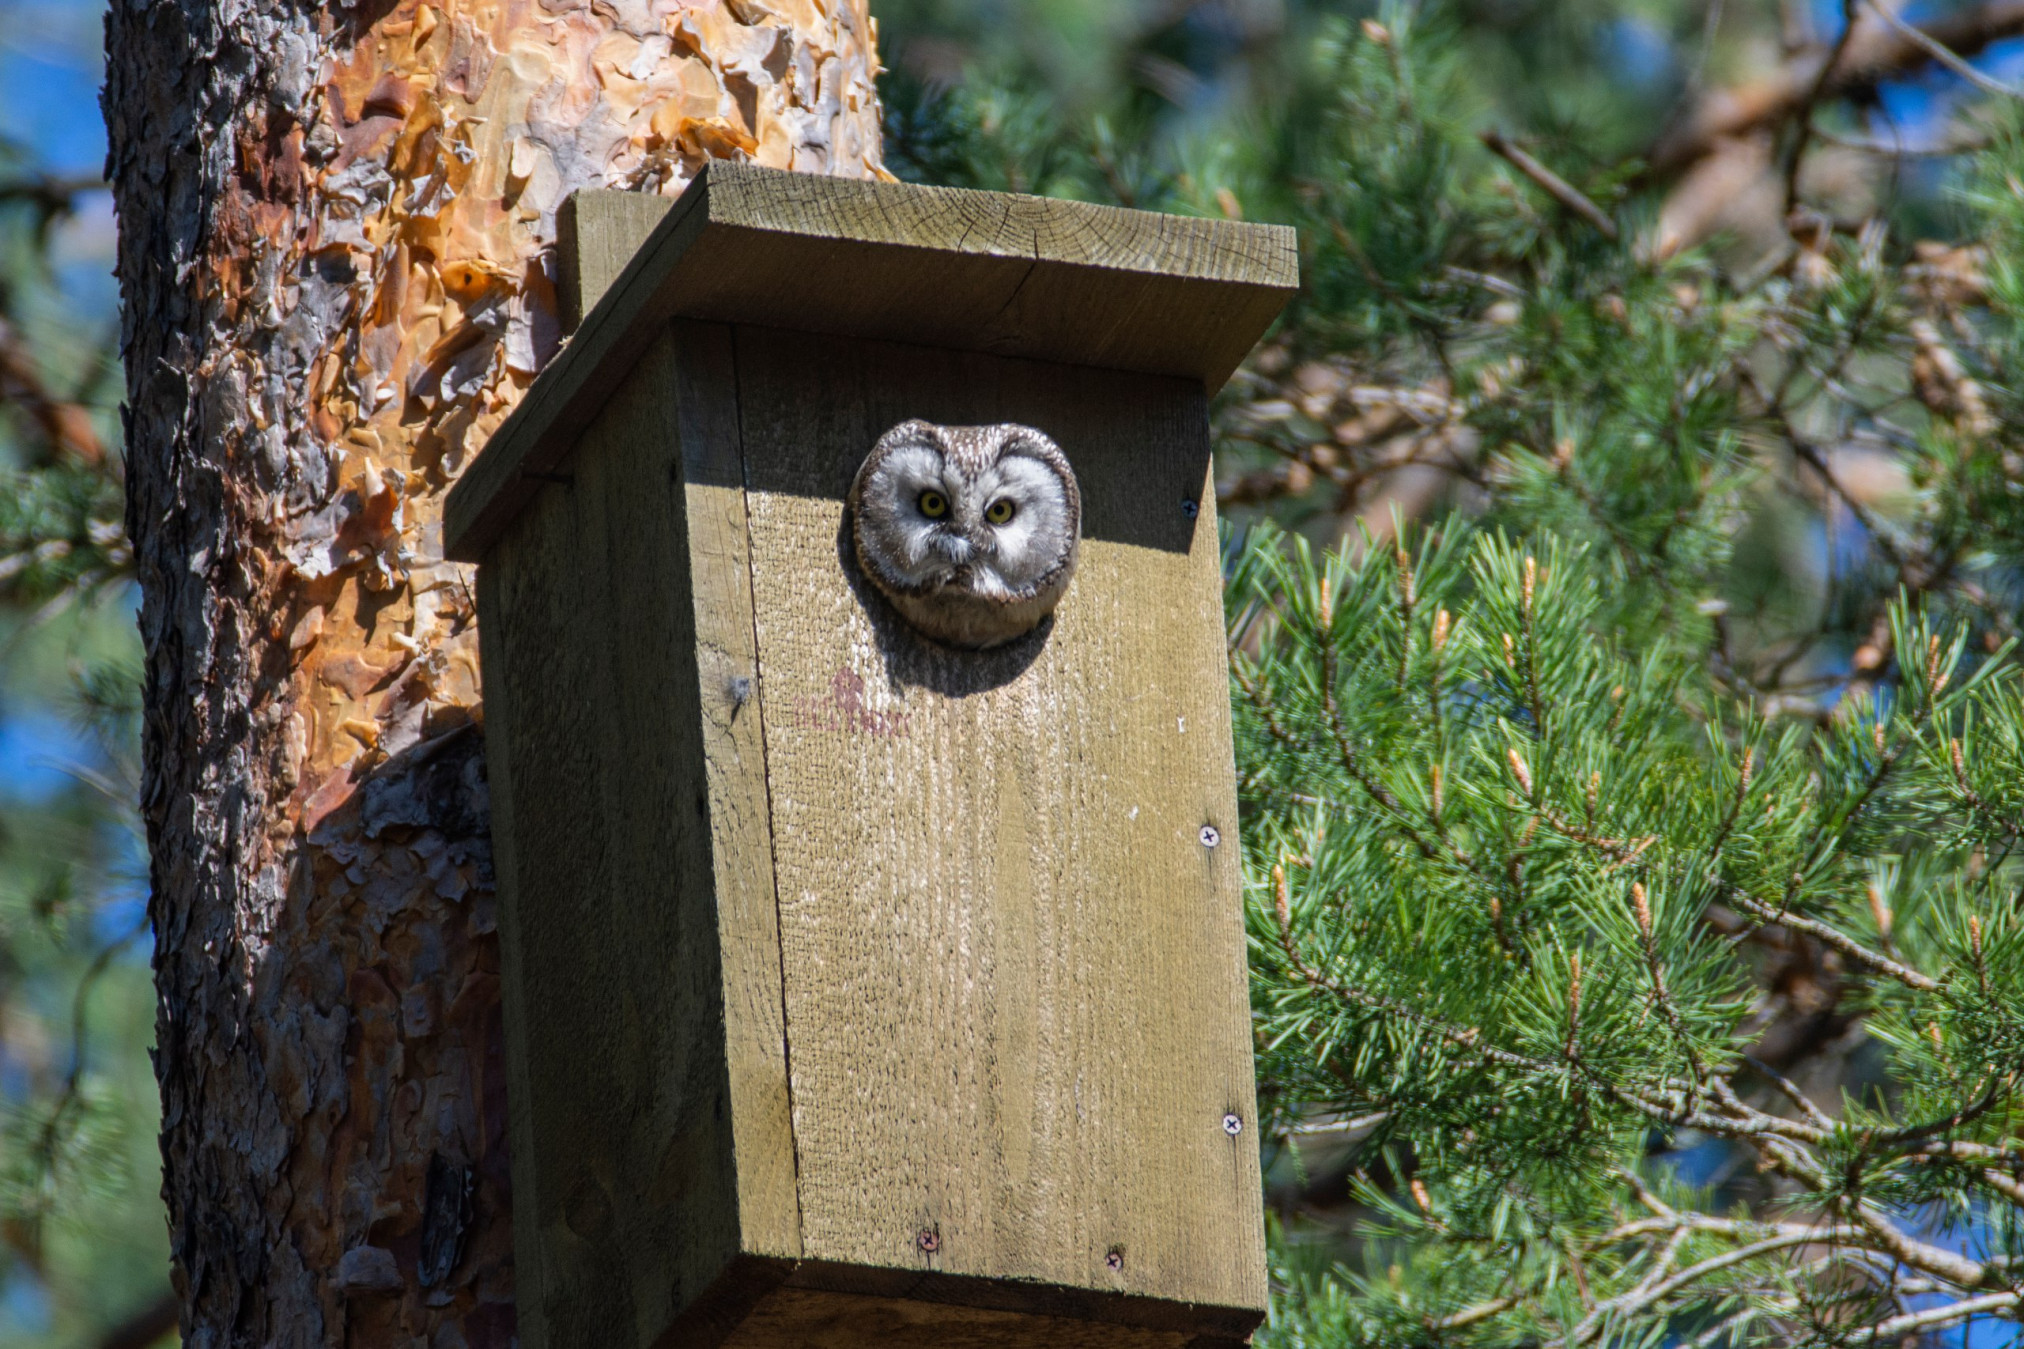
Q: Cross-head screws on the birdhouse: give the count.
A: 5